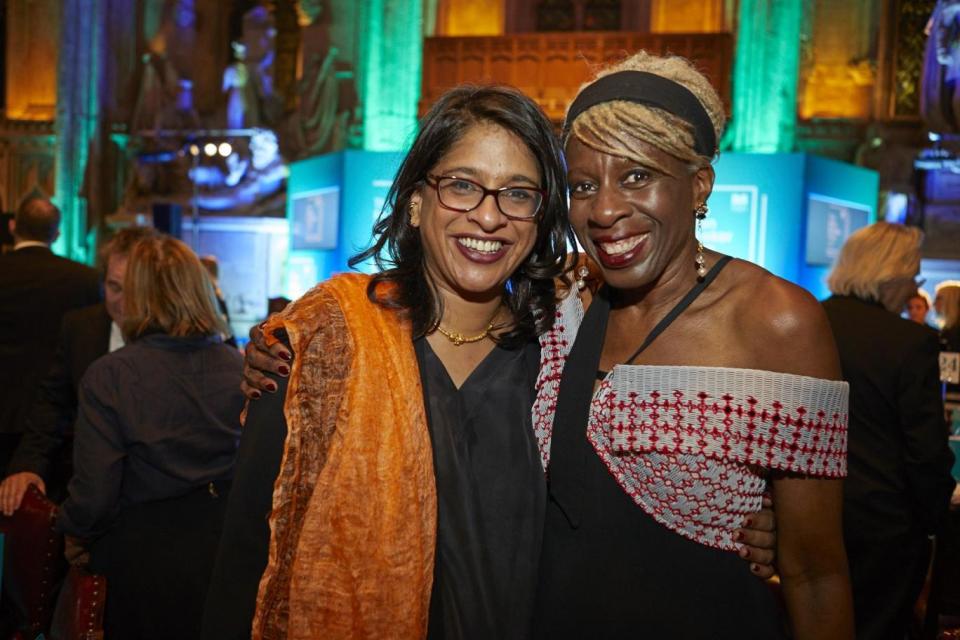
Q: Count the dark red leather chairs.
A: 2